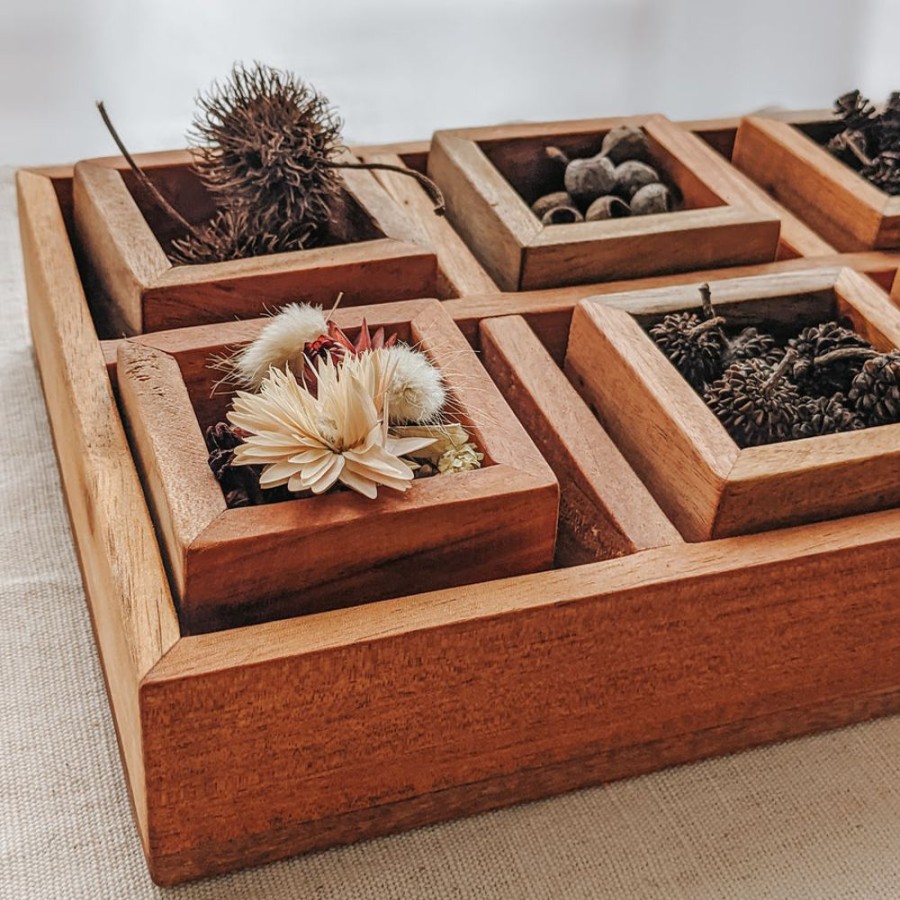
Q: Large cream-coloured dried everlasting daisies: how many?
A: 1